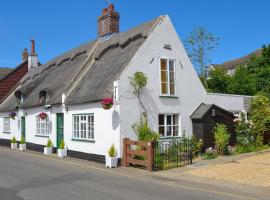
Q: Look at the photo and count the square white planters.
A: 5